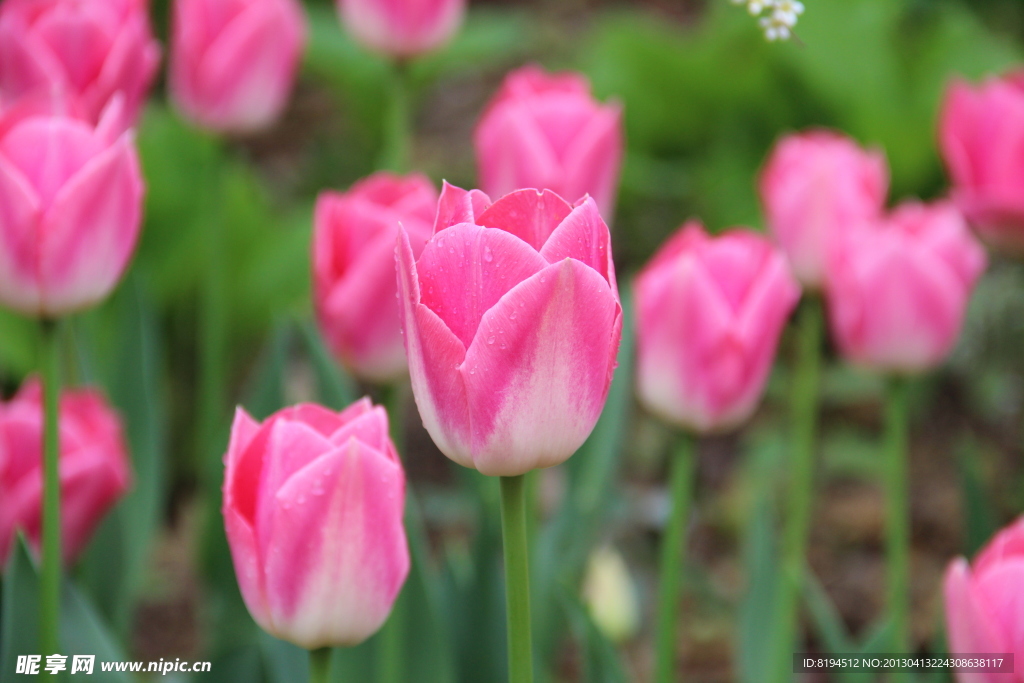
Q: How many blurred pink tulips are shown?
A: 12